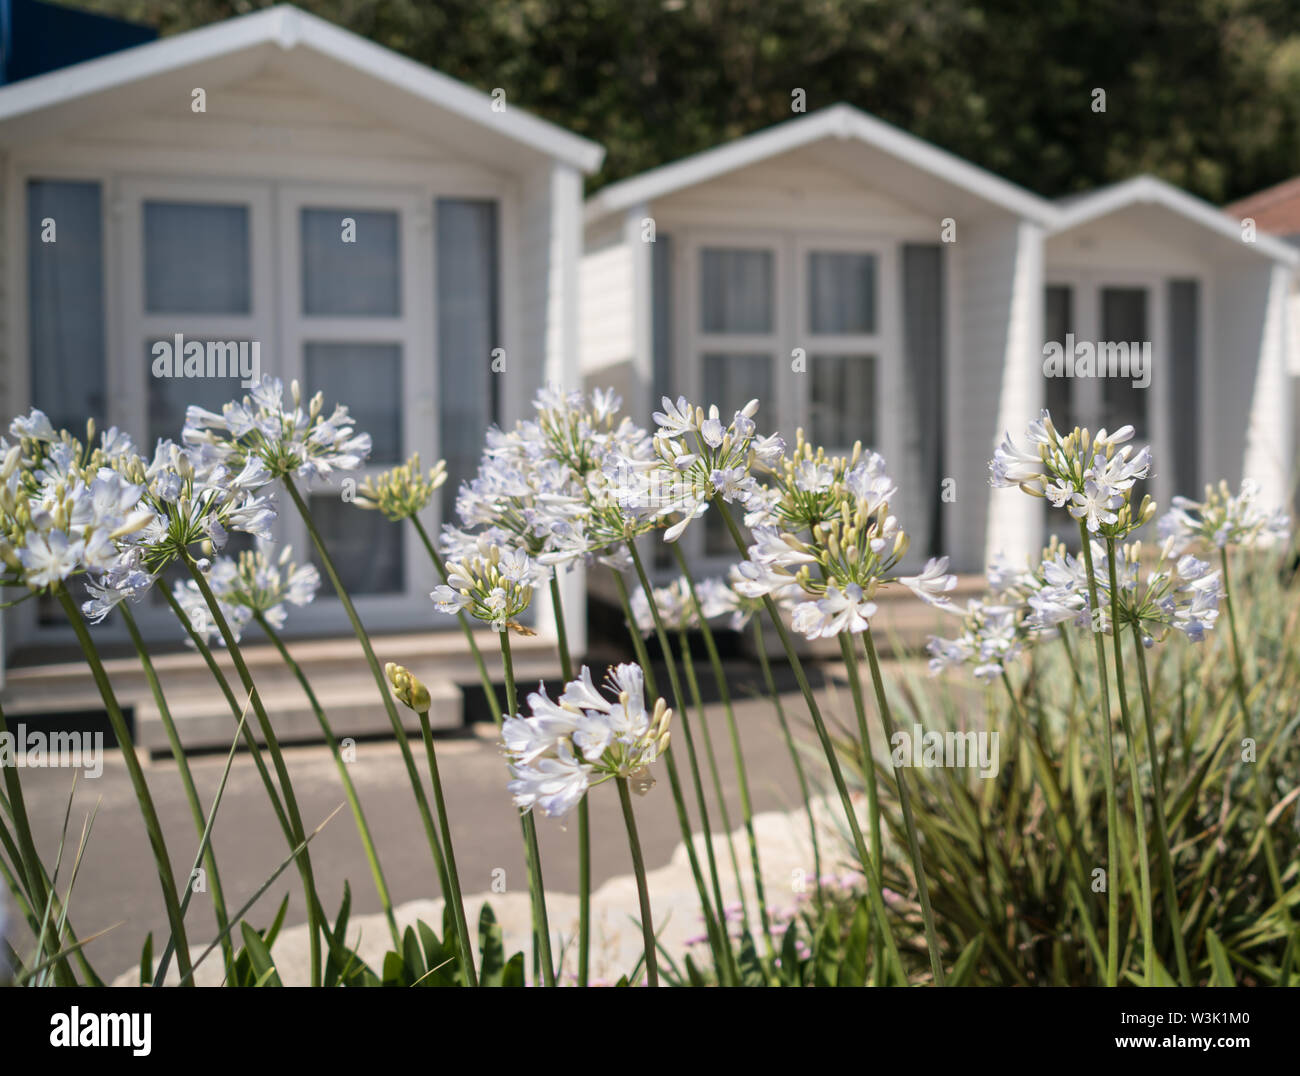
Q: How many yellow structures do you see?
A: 0